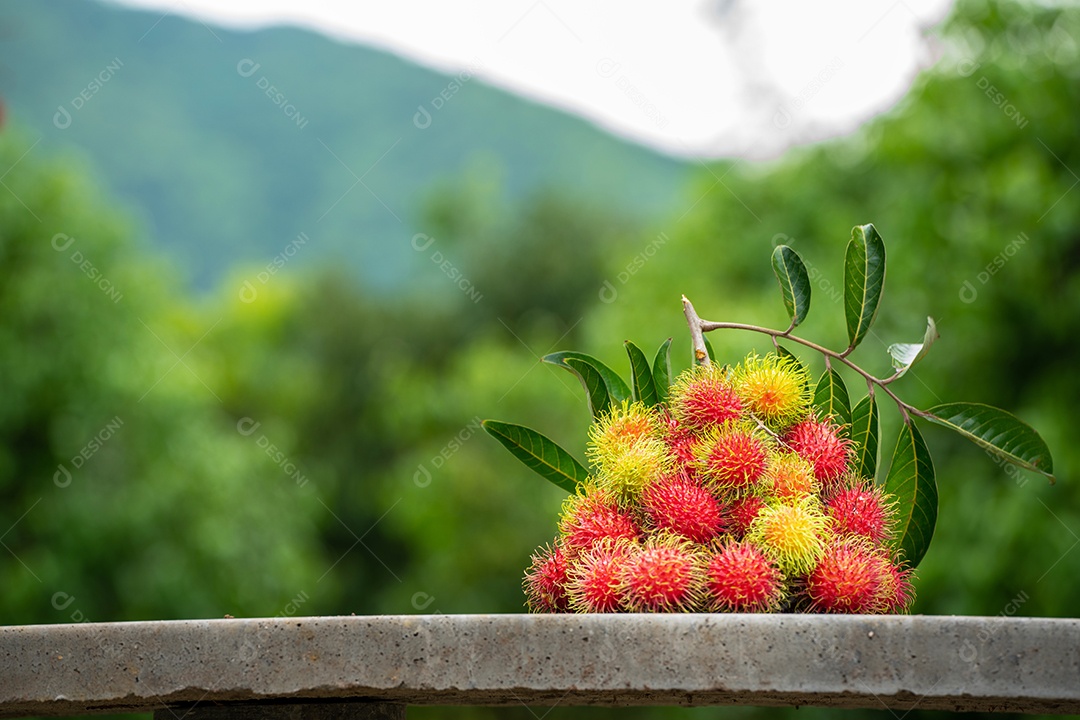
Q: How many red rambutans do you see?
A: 14